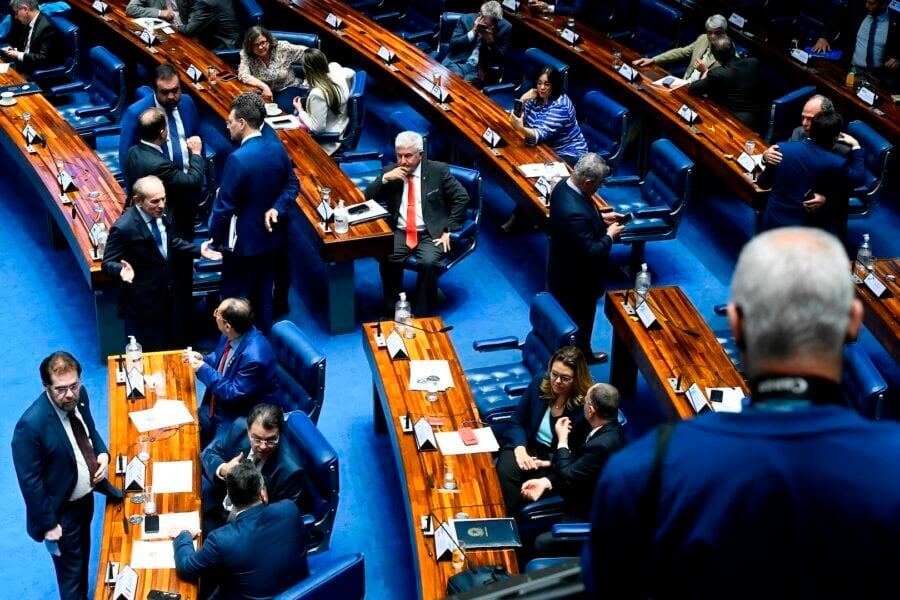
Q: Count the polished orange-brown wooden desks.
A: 9